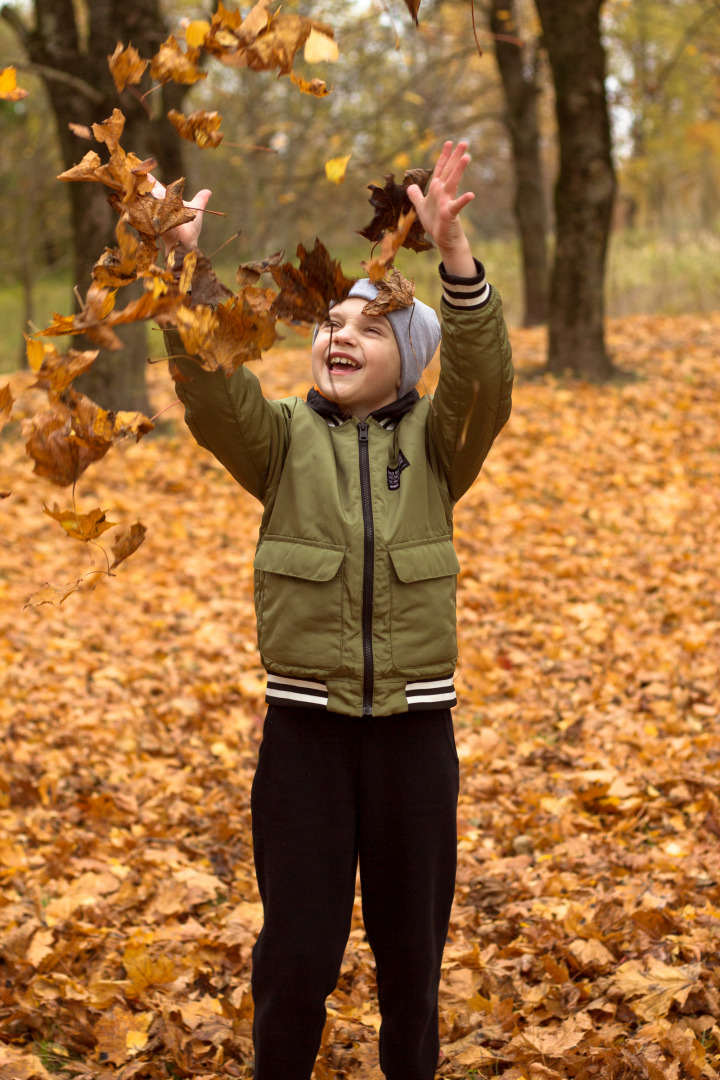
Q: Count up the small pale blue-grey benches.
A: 0